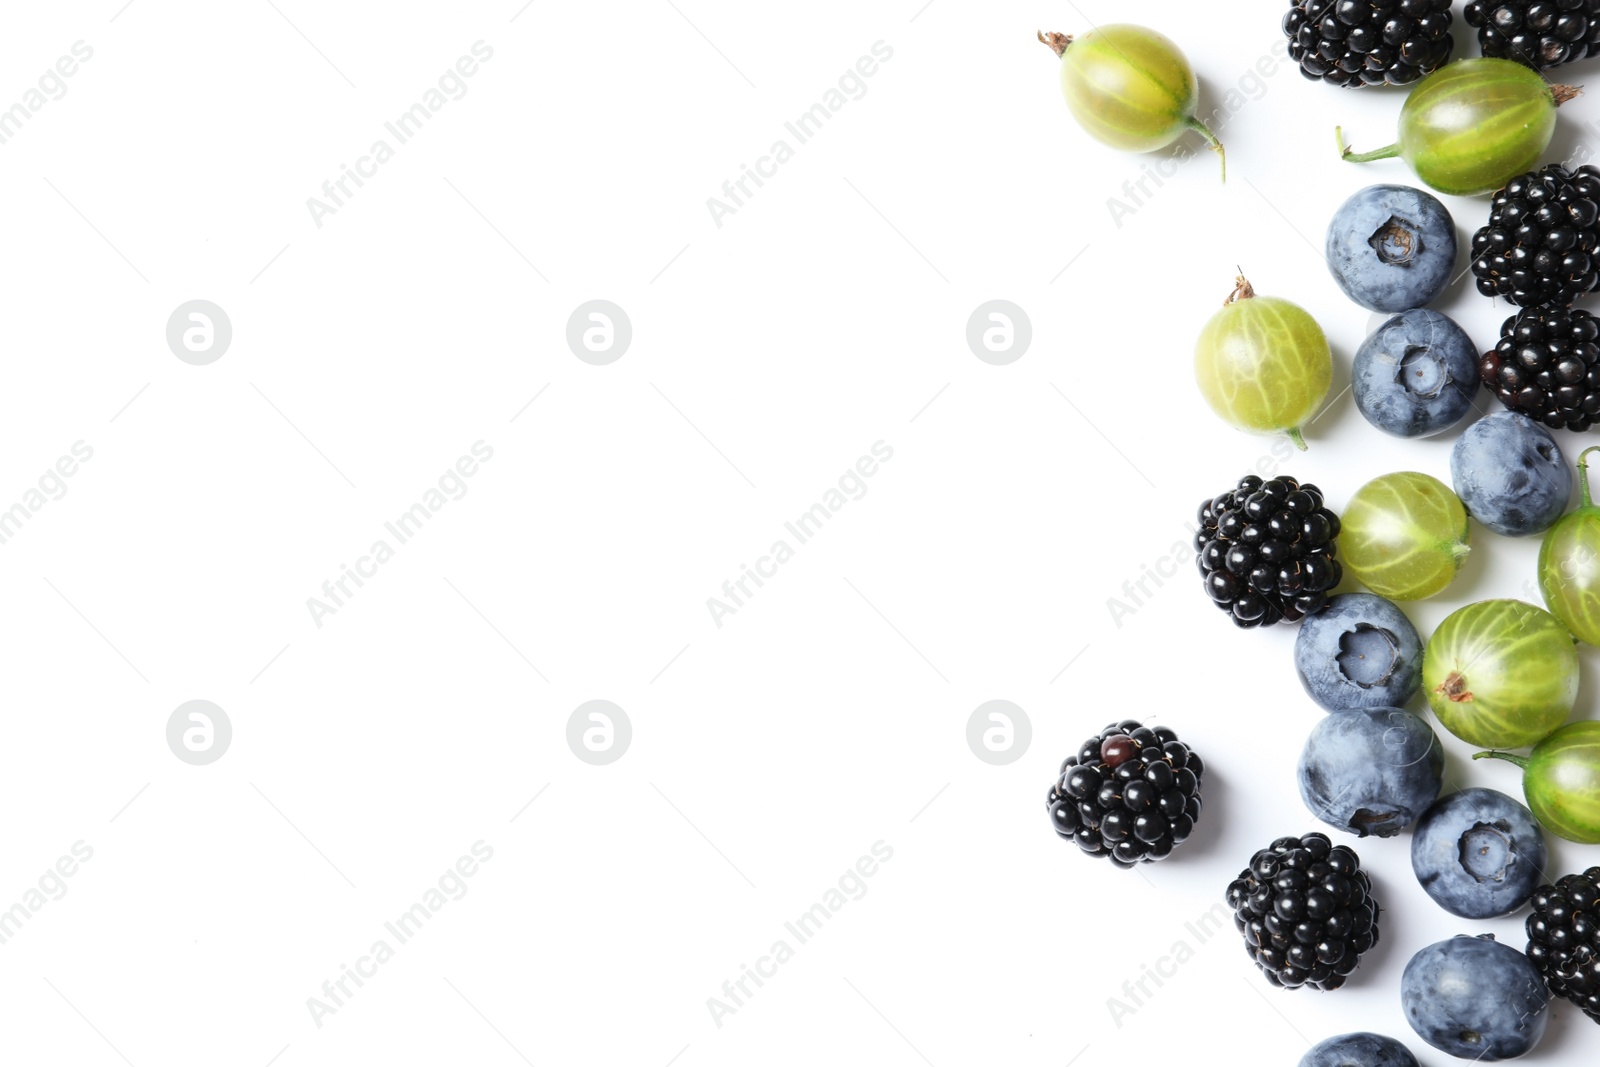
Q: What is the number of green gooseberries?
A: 7